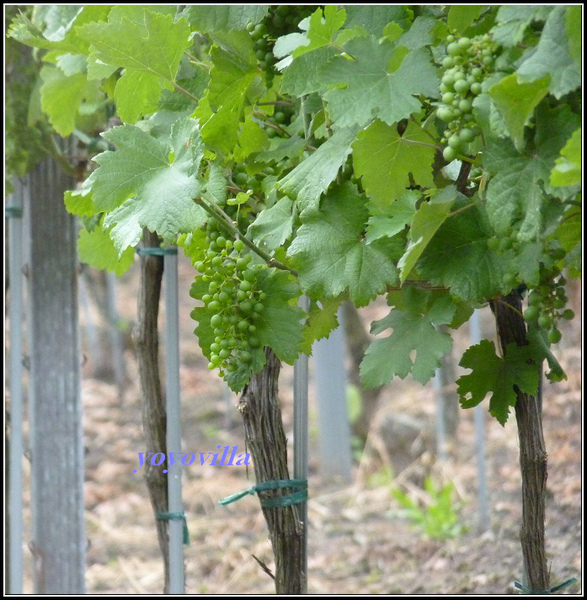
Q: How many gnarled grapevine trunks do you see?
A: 3